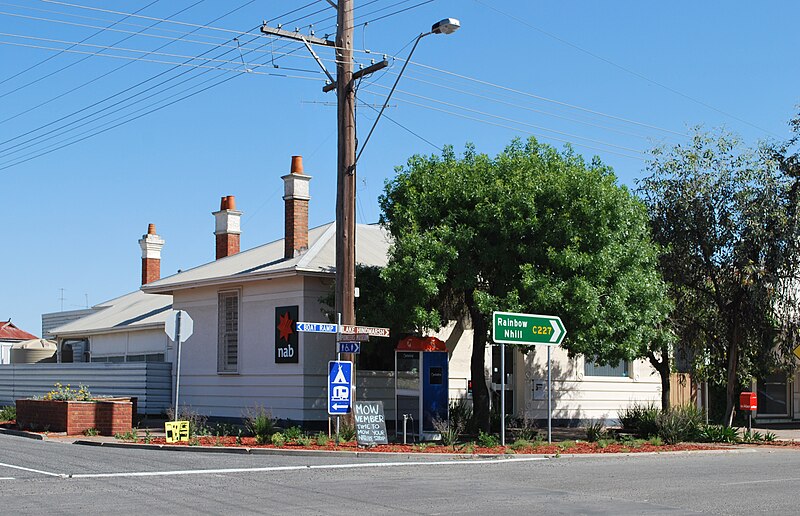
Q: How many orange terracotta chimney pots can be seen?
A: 4